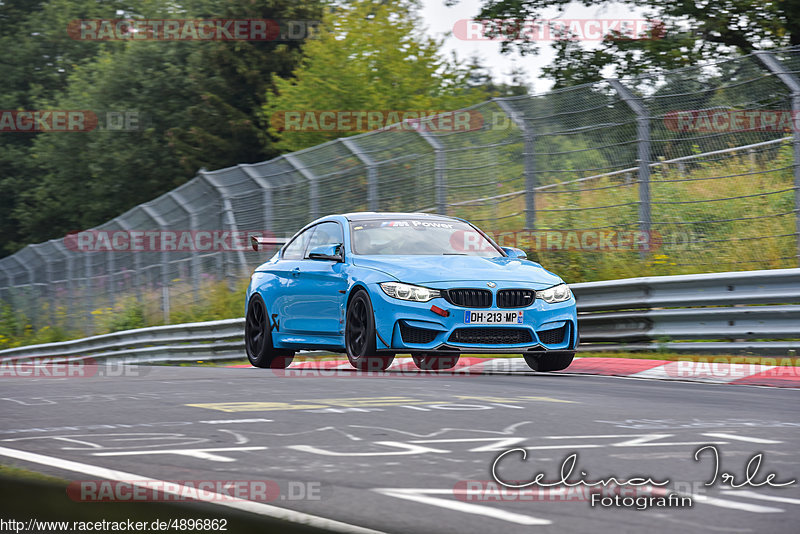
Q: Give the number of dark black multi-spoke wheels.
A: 2